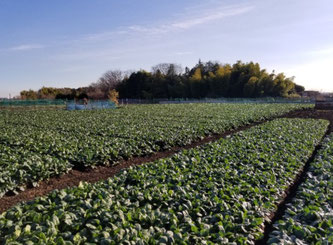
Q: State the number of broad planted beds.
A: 3